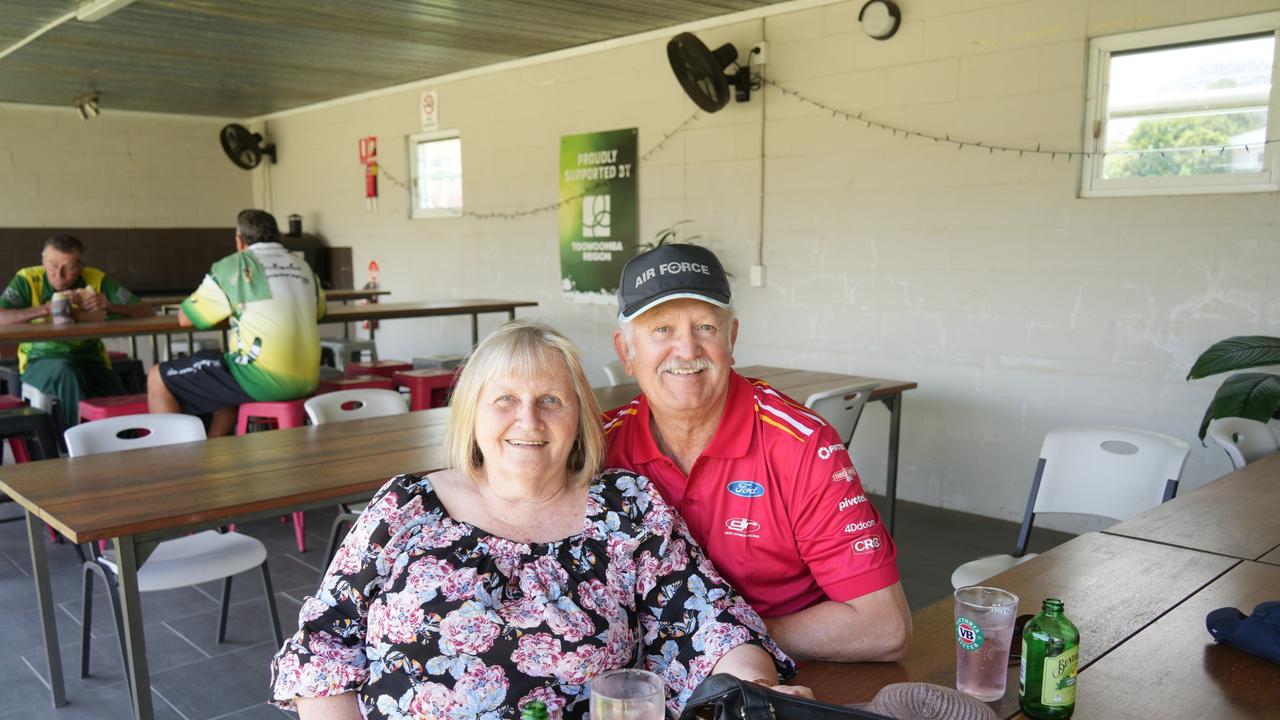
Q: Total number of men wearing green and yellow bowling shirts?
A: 2